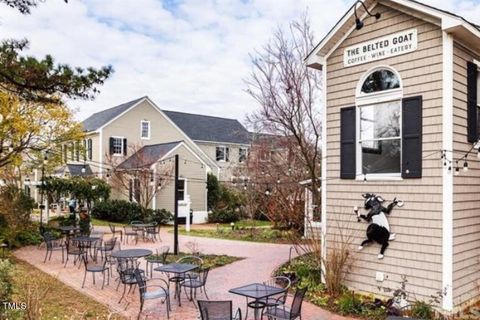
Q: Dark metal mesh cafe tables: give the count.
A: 6